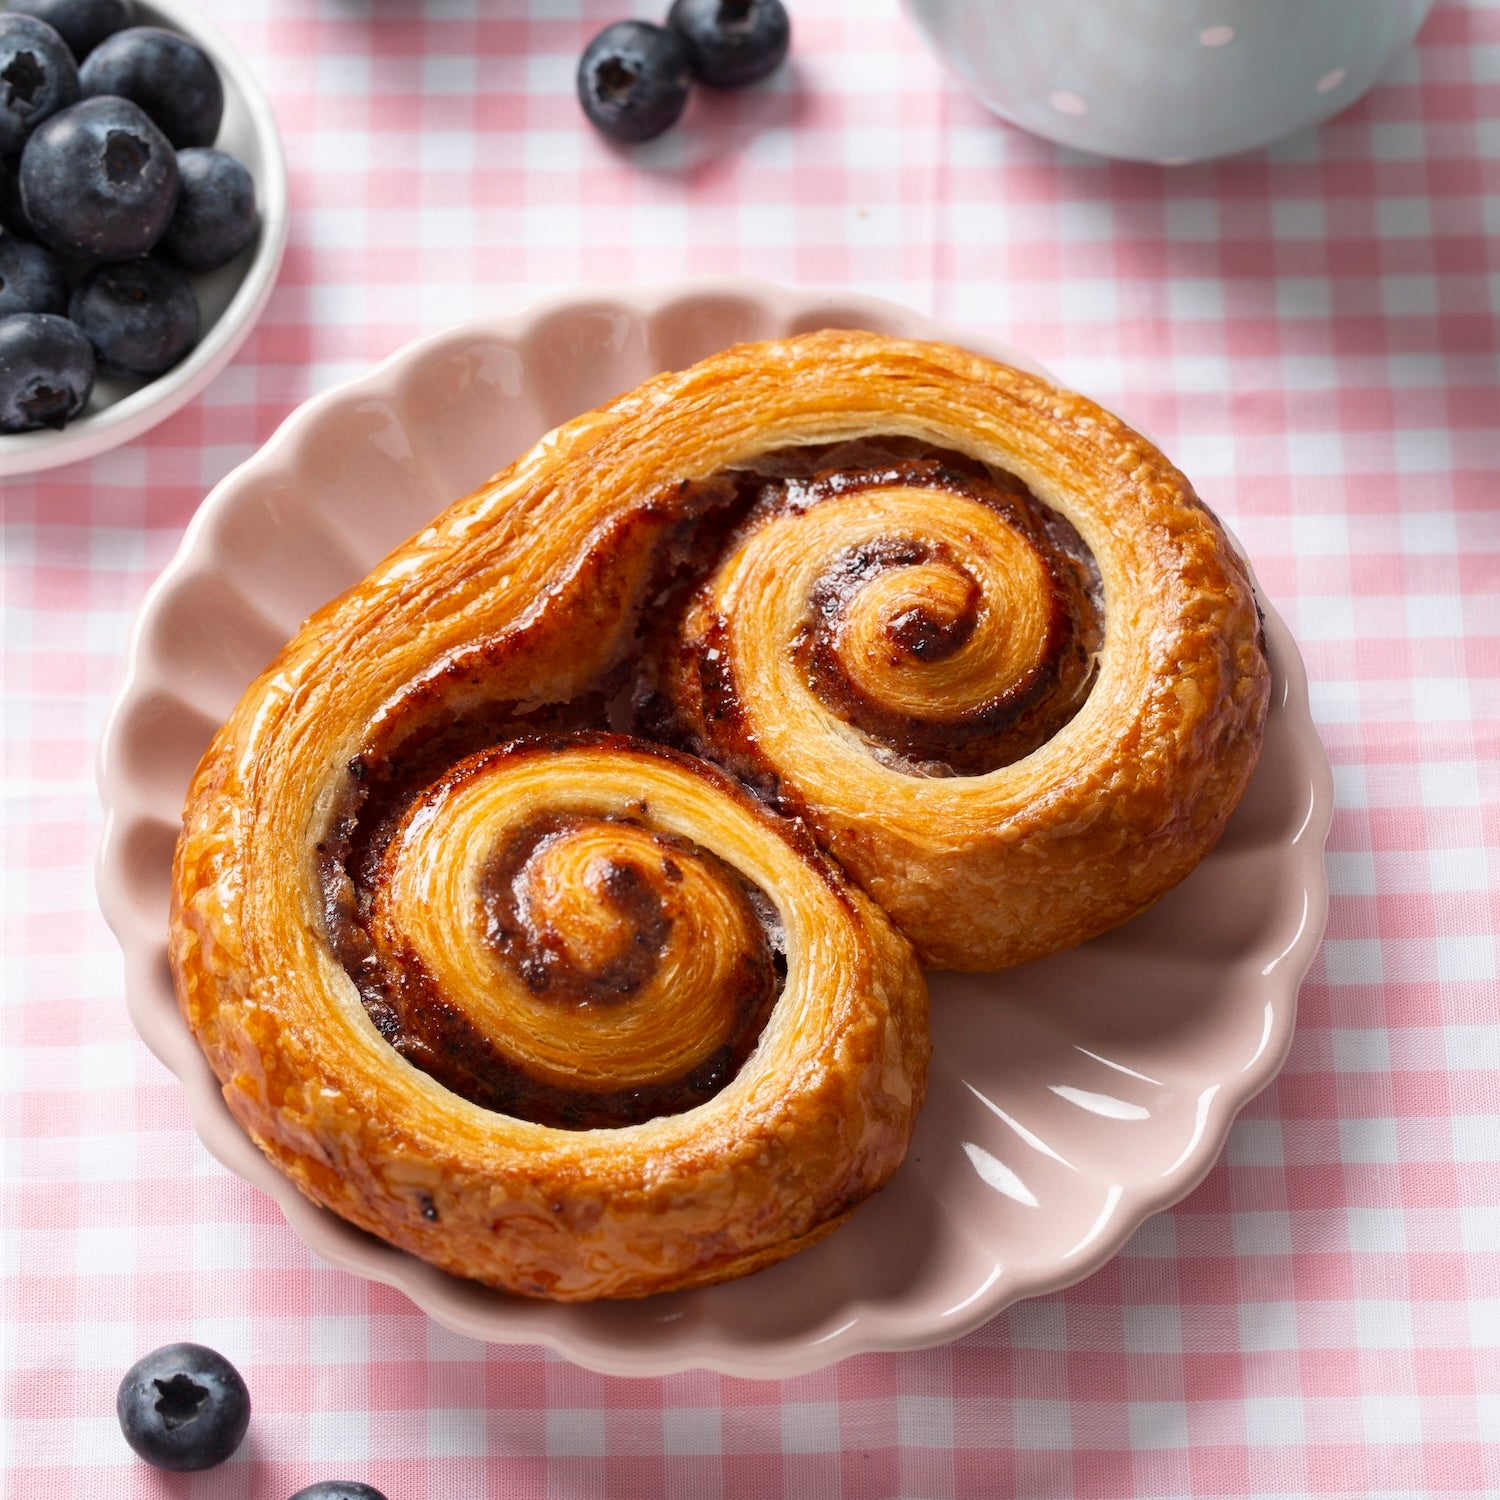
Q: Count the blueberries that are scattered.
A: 4